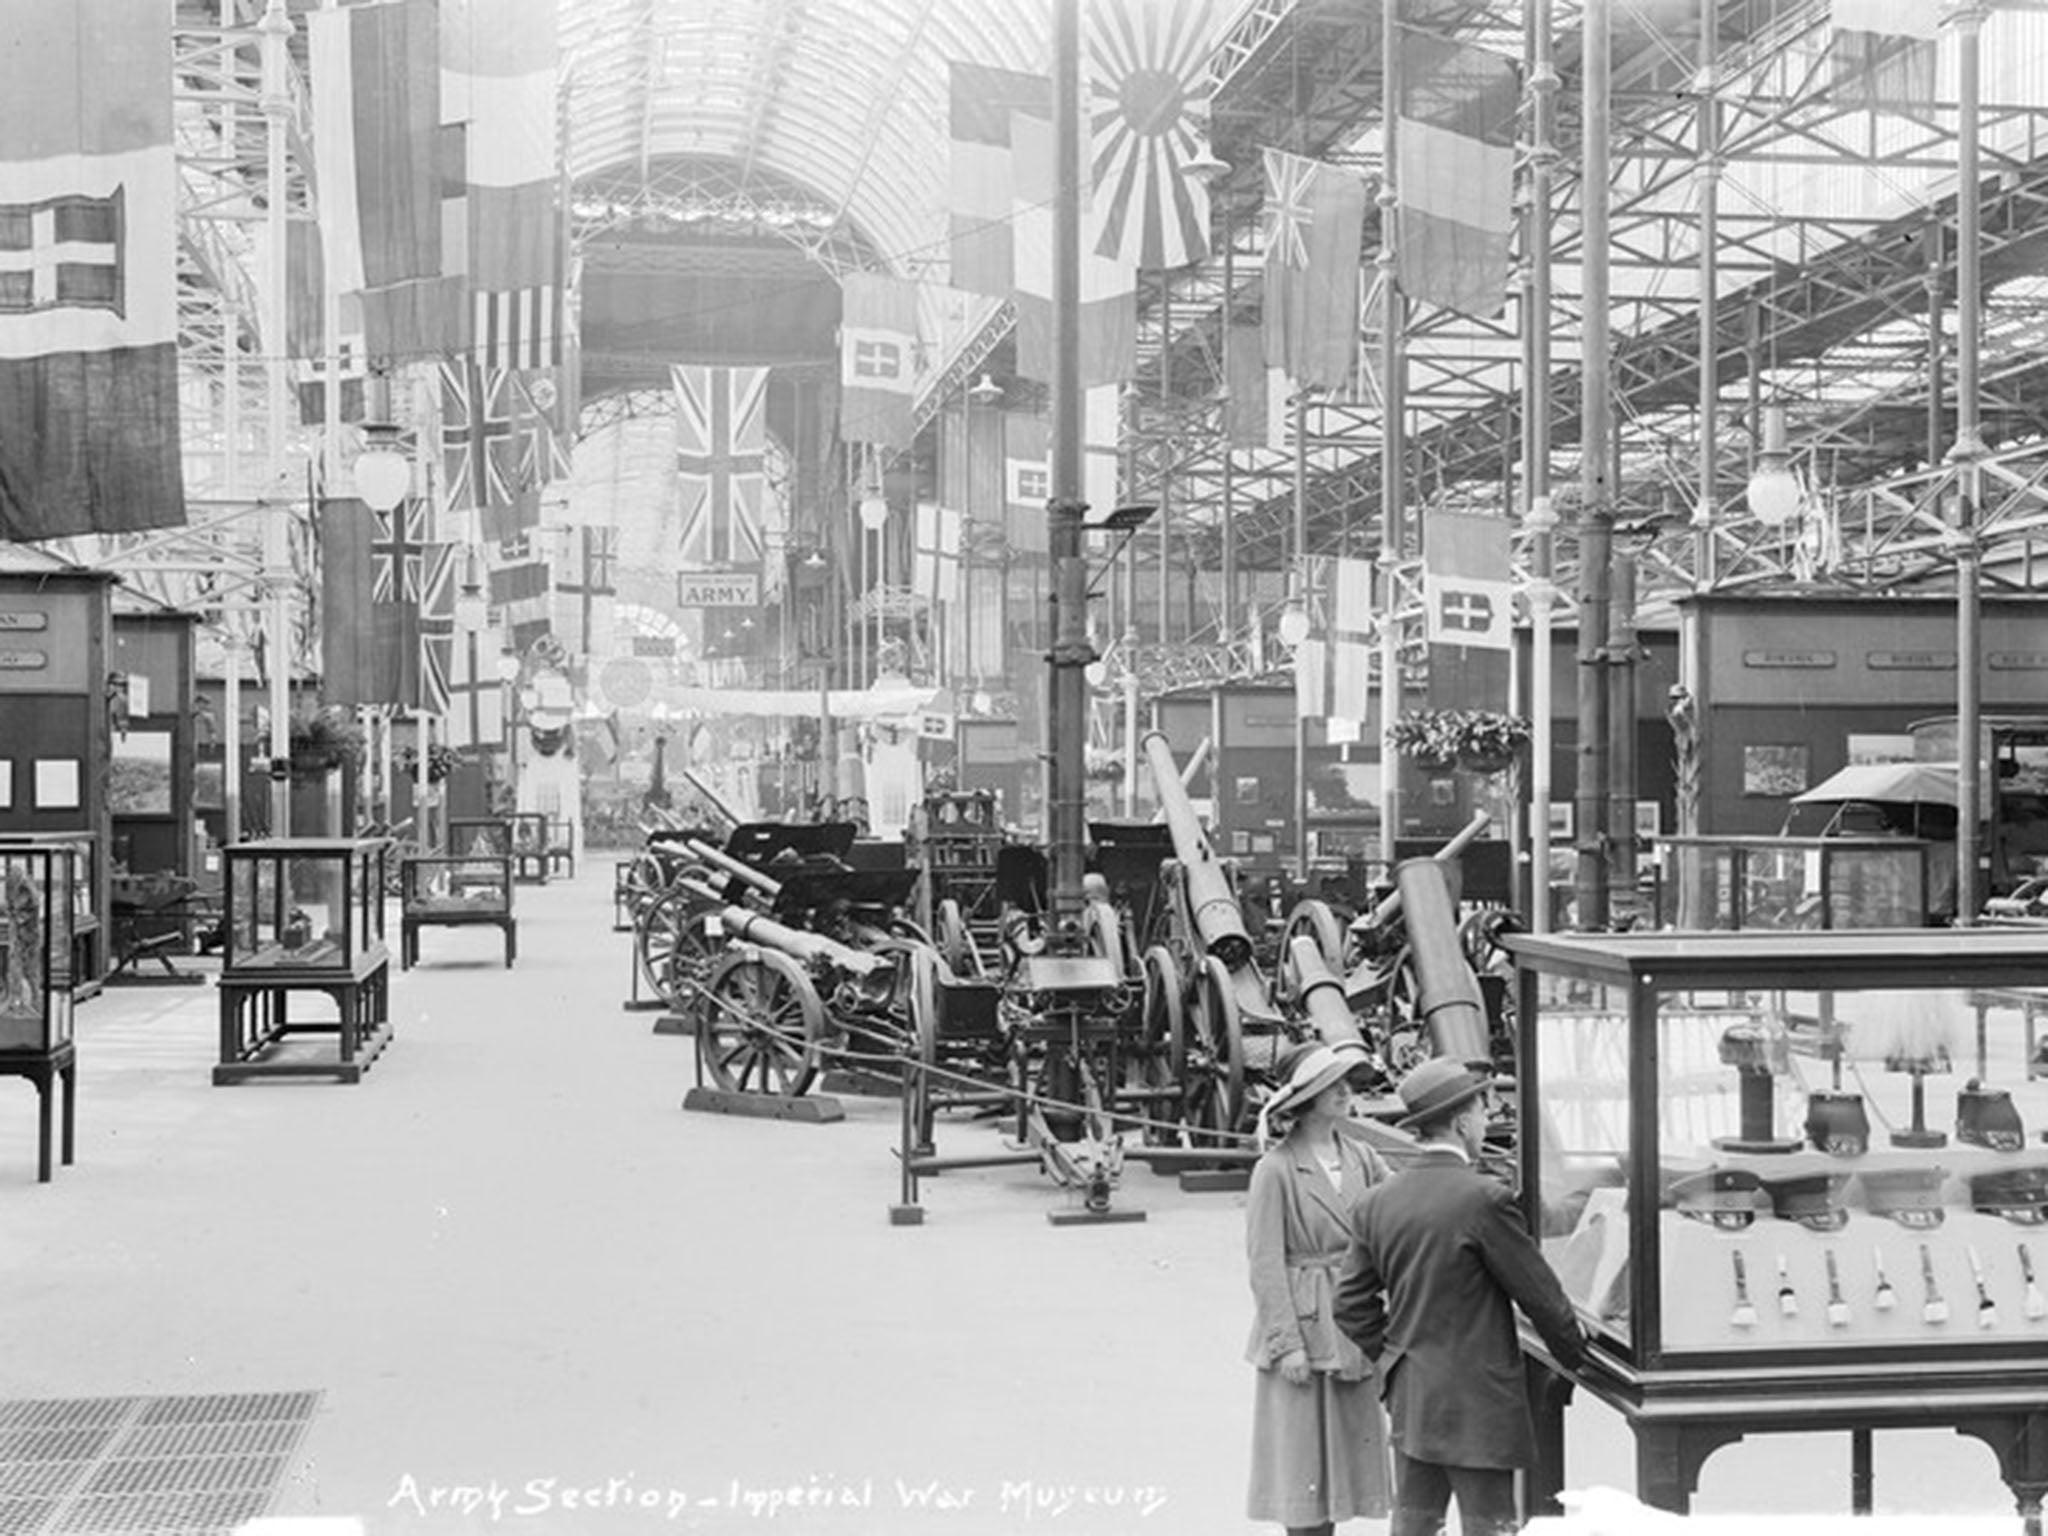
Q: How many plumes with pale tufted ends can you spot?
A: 7